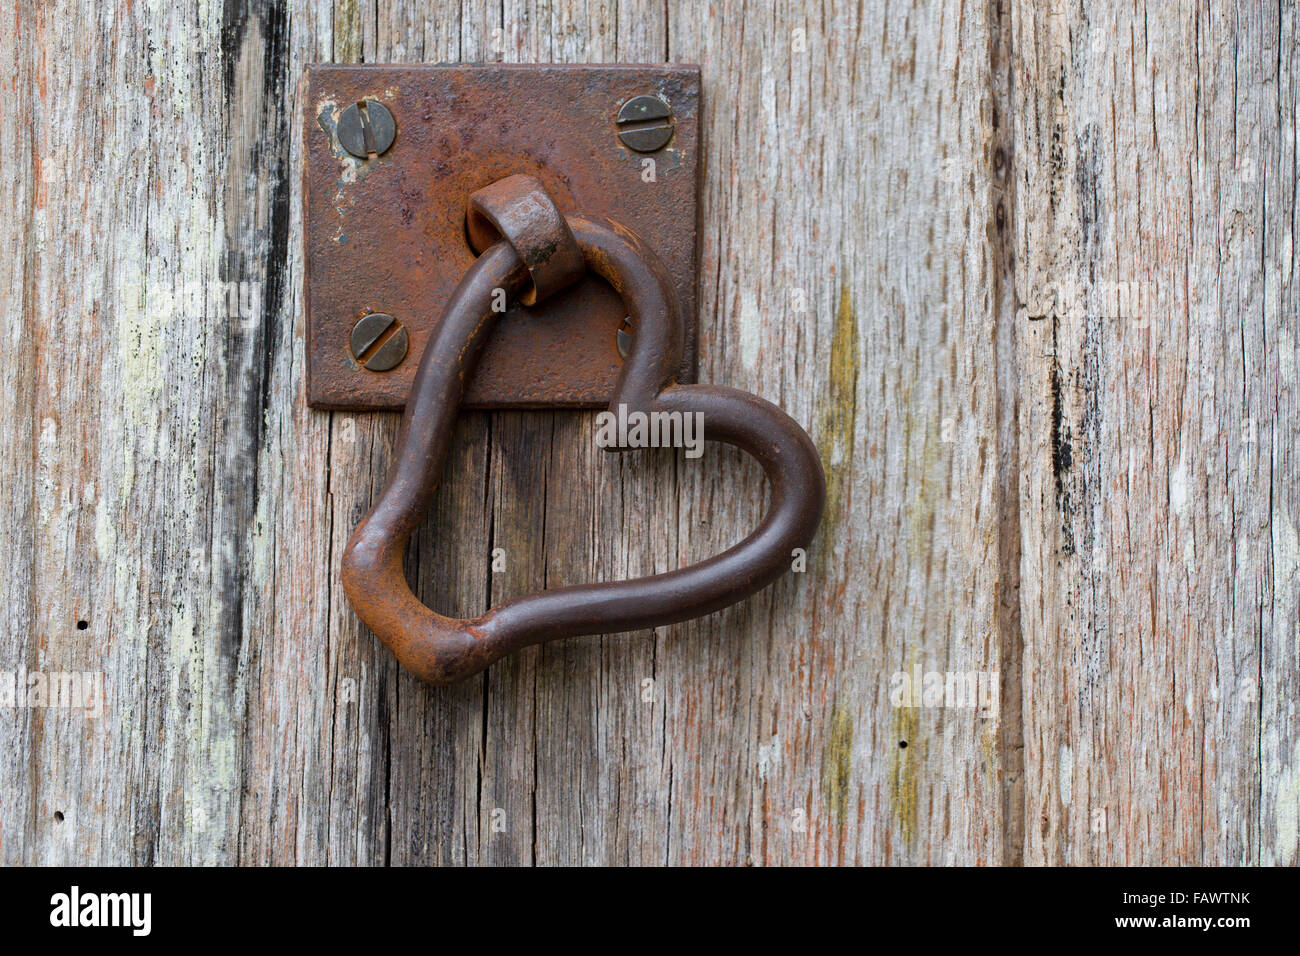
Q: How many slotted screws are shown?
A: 4